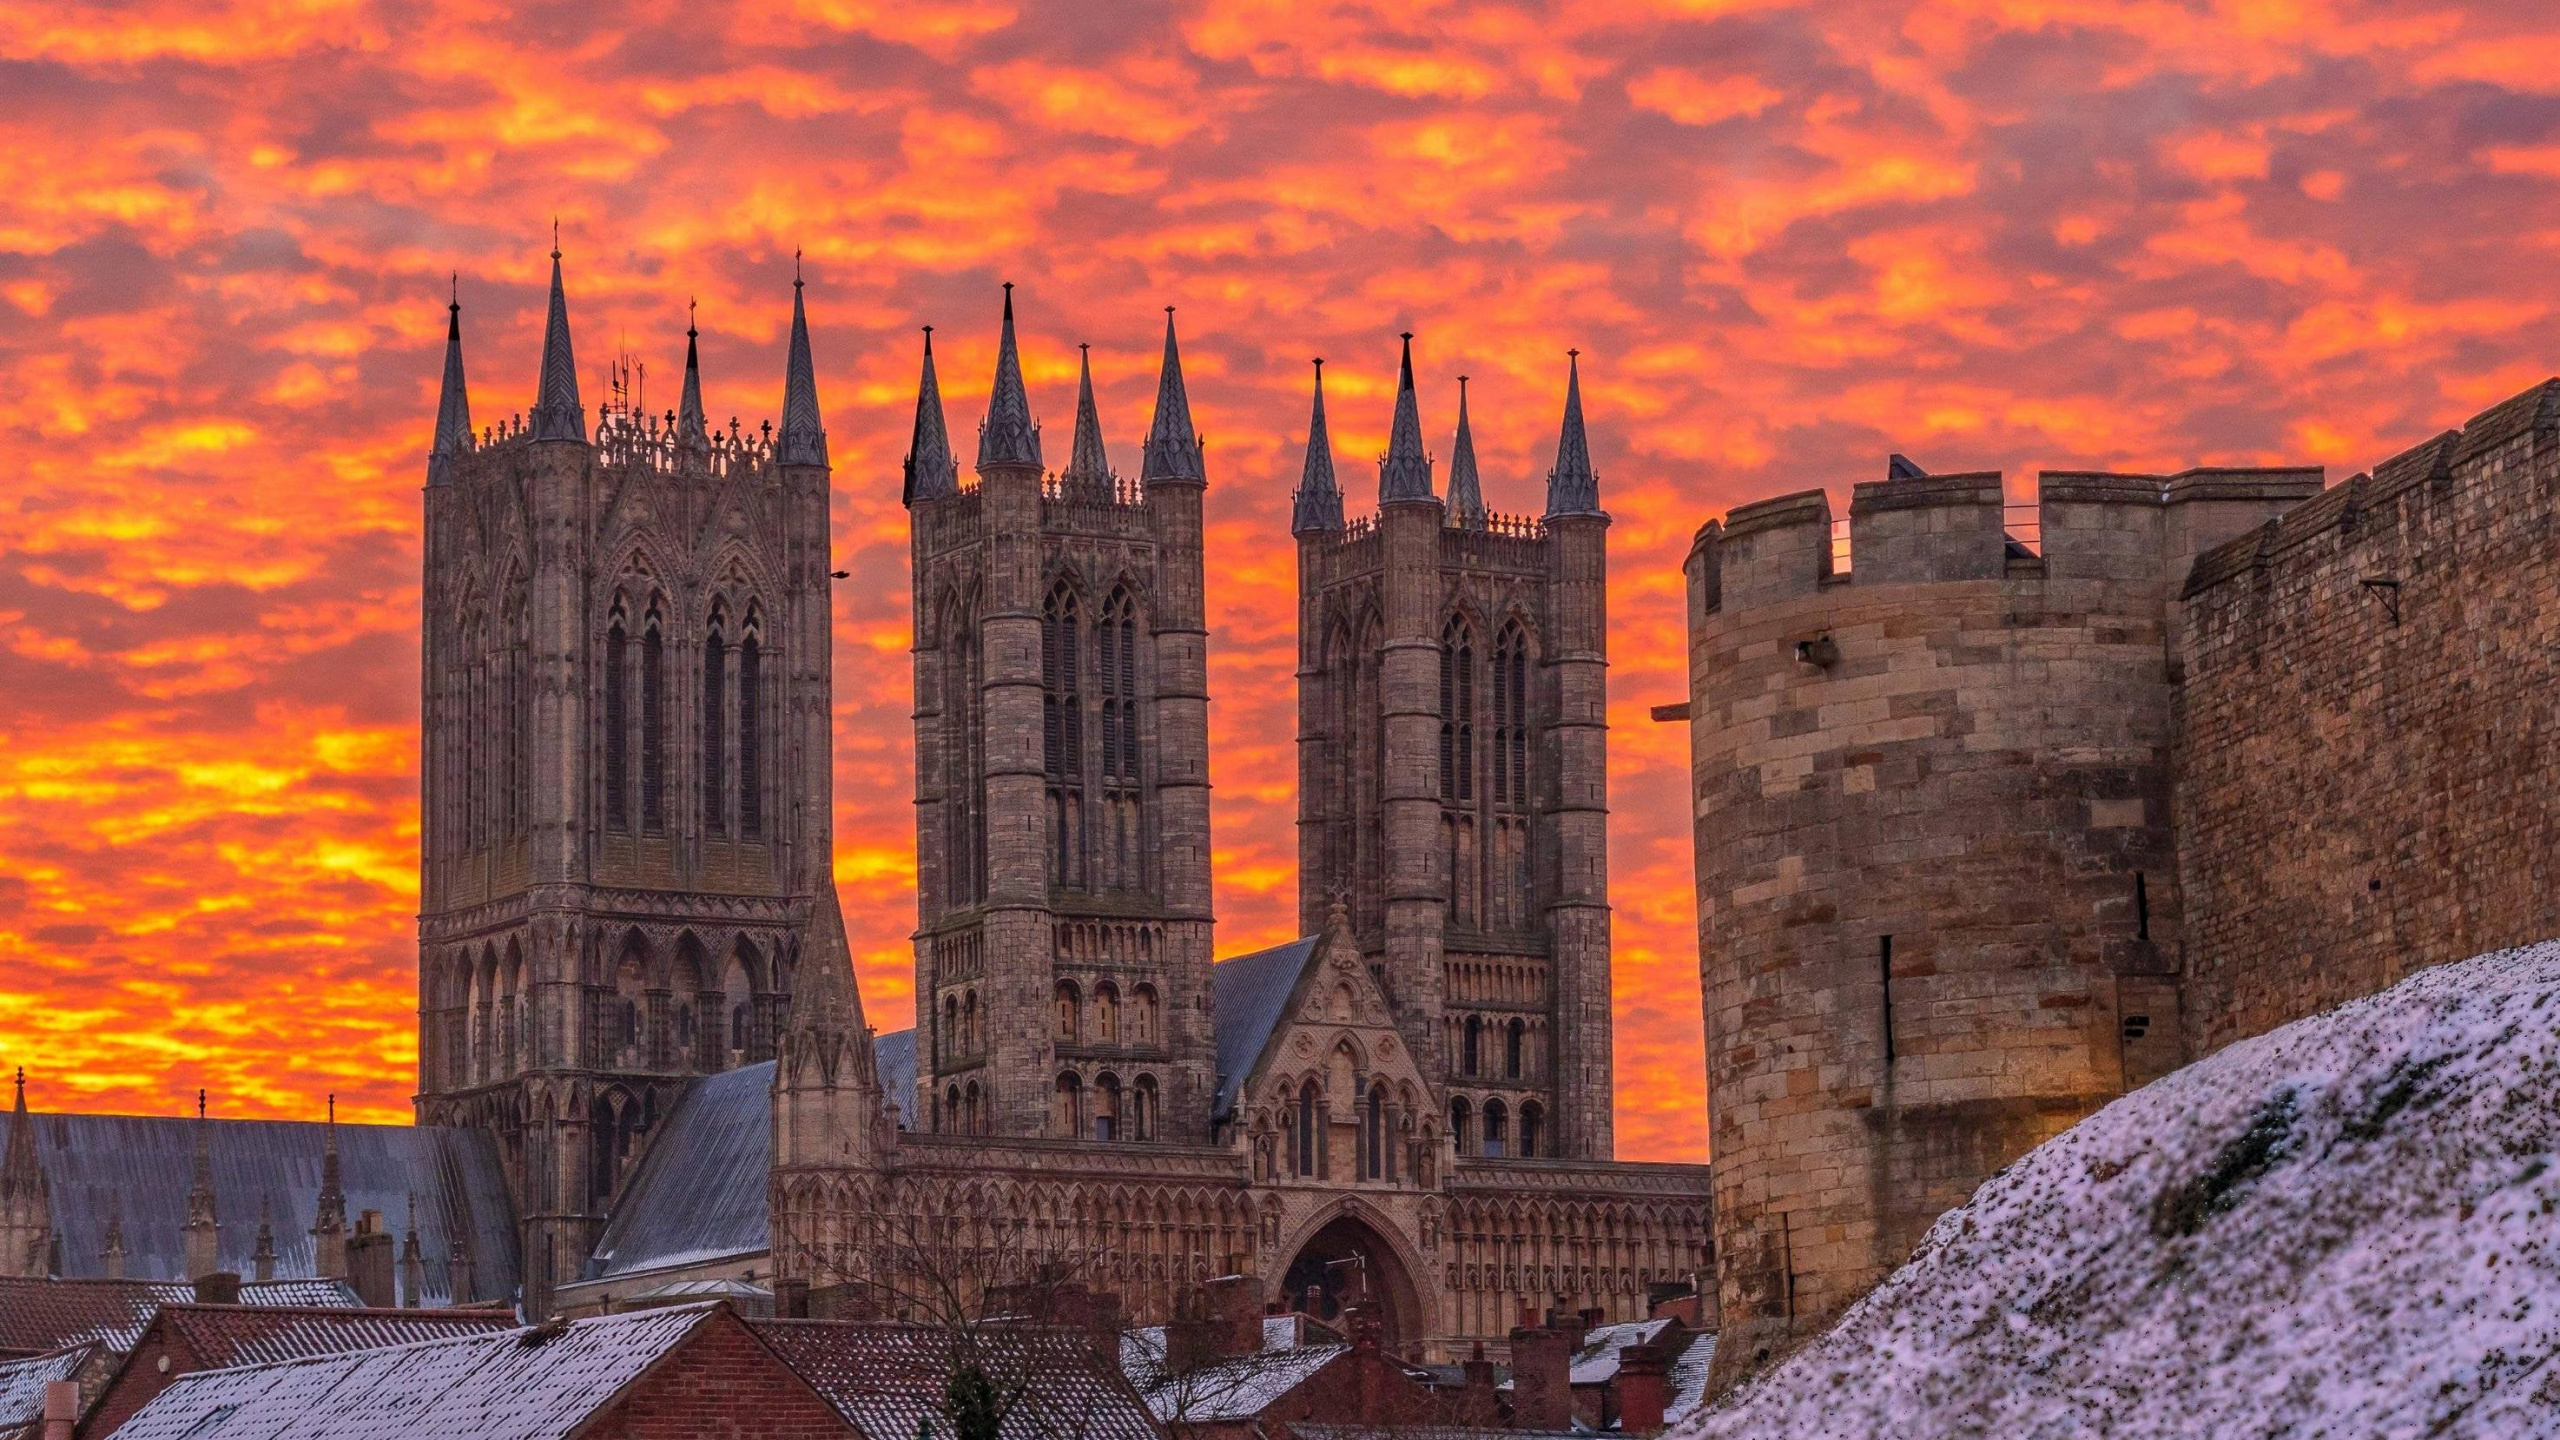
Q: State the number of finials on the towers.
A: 12